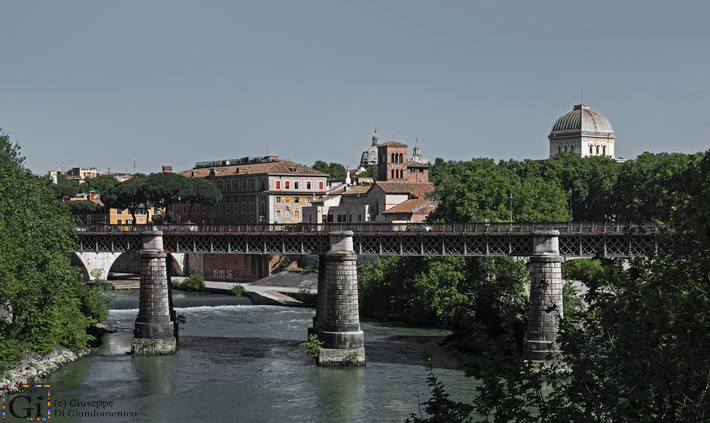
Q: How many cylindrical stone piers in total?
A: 3